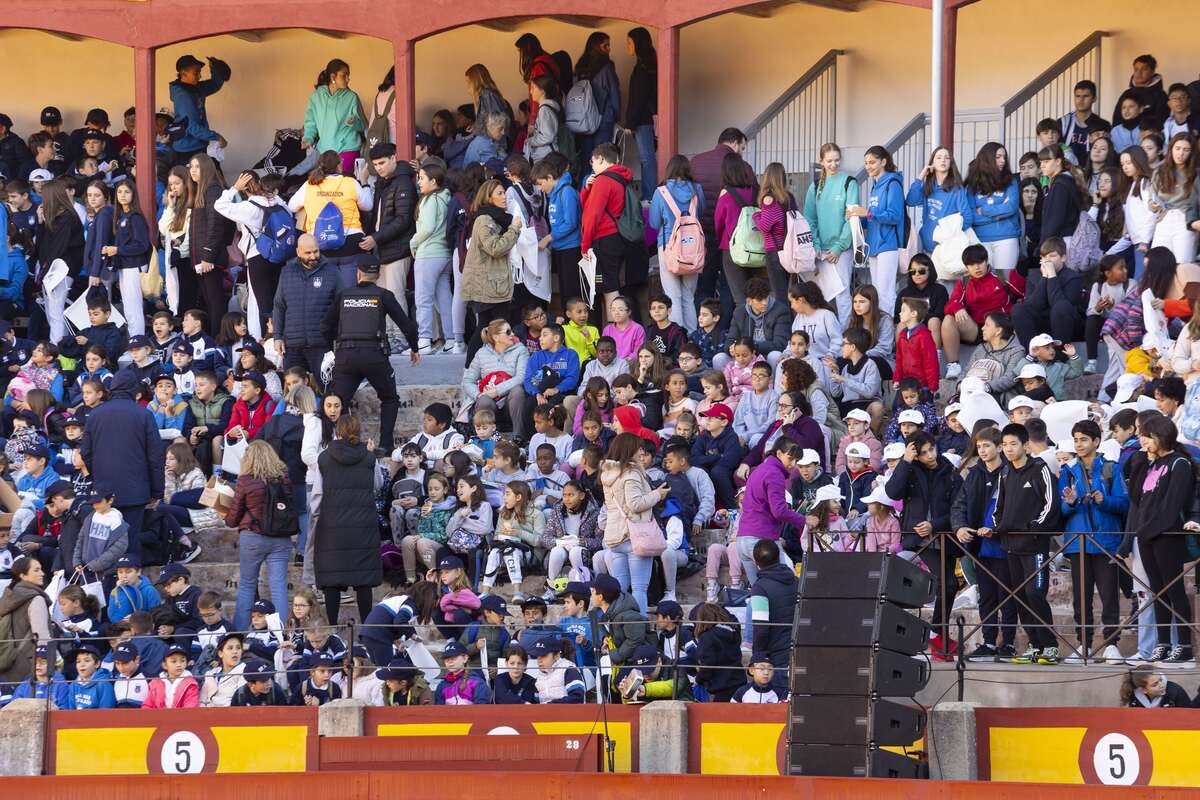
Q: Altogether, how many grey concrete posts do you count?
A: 4